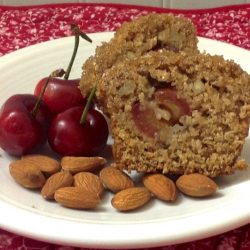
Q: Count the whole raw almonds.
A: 10